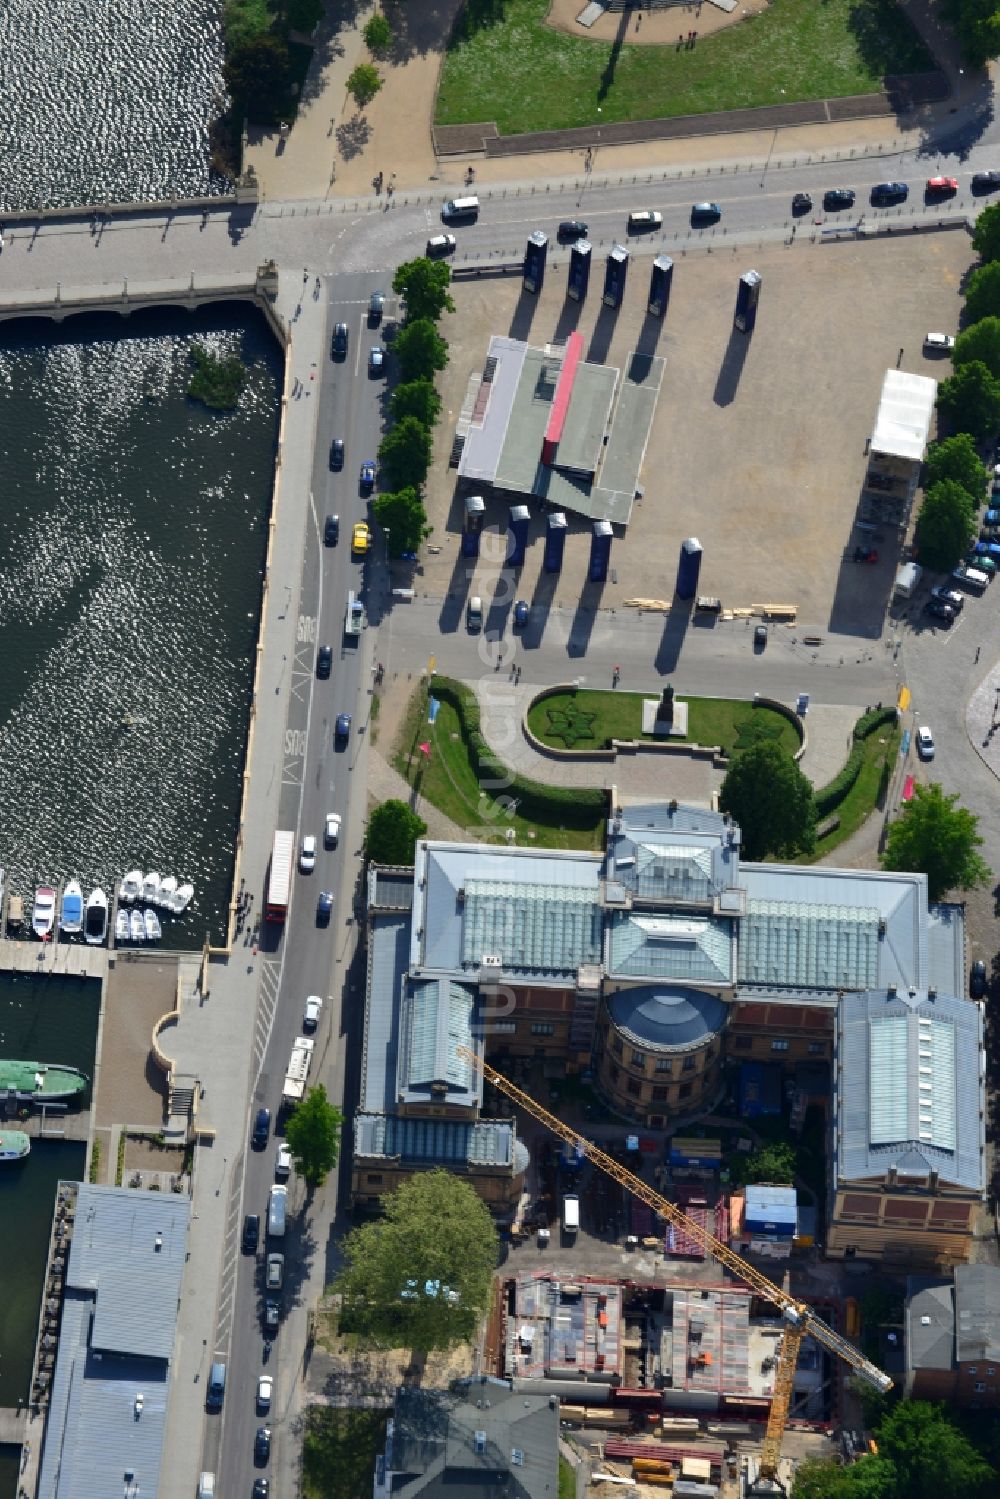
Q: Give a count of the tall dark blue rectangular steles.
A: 10